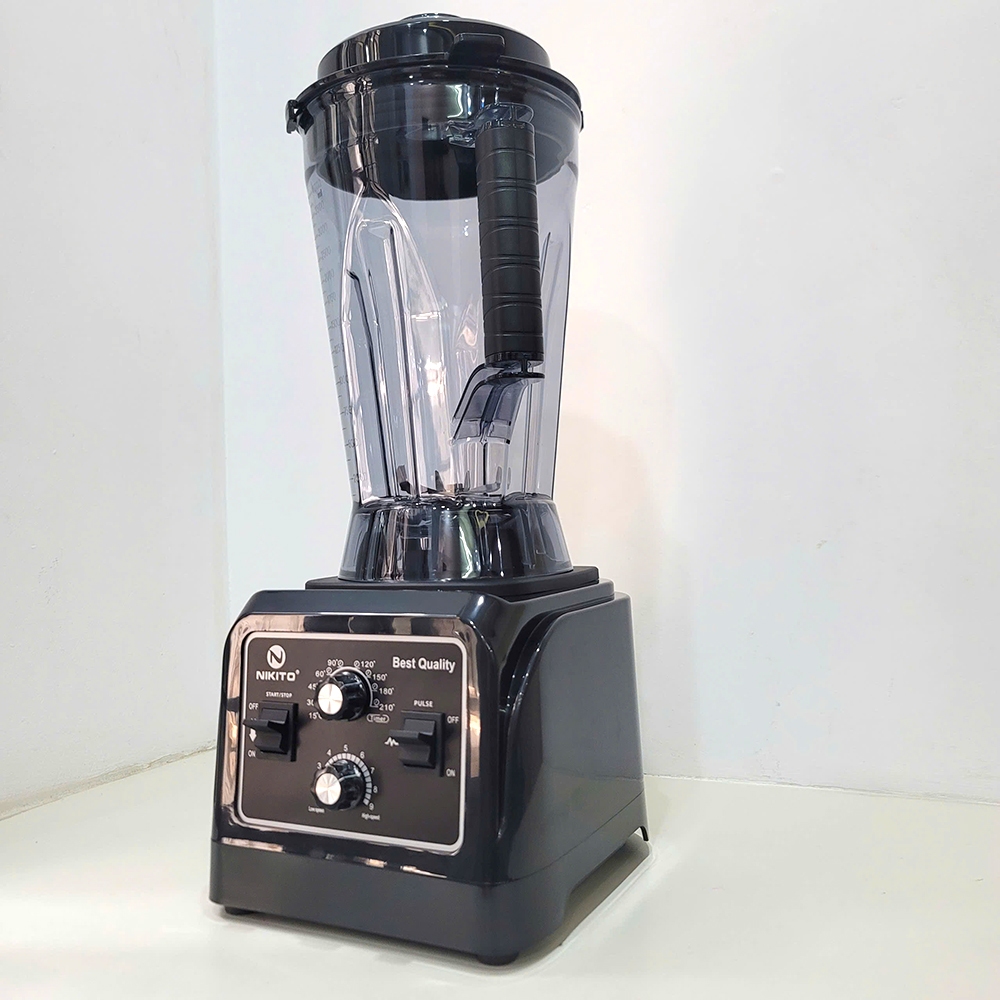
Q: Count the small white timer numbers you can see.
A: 9